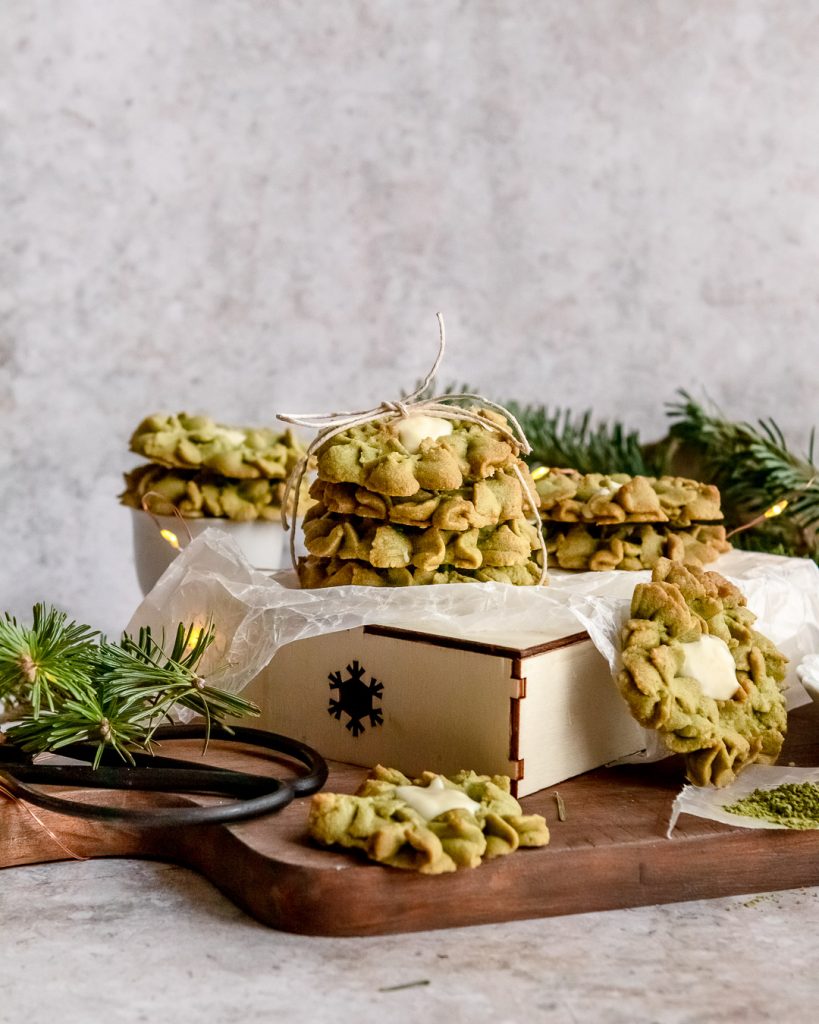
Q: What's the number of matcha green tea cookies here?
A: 10